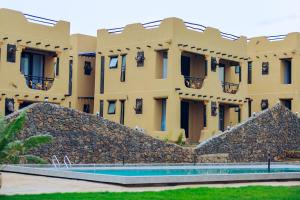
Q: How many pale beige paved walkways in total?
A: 1